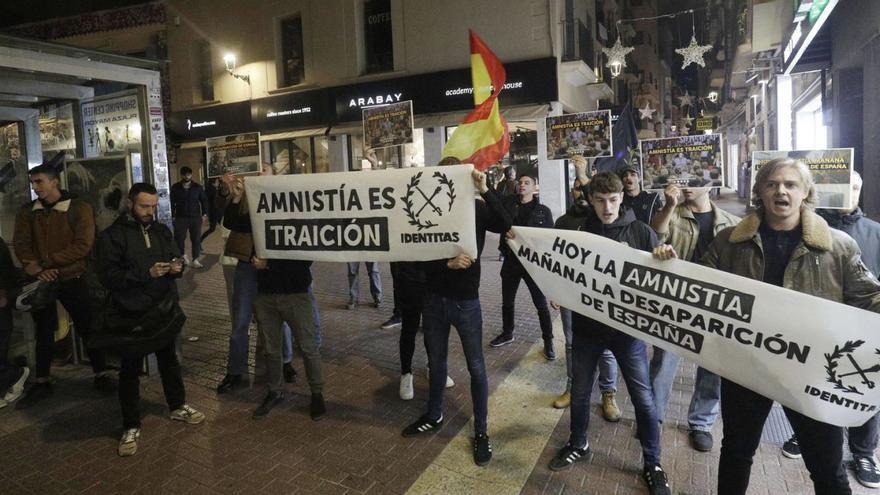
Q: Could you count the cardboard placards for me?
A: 5